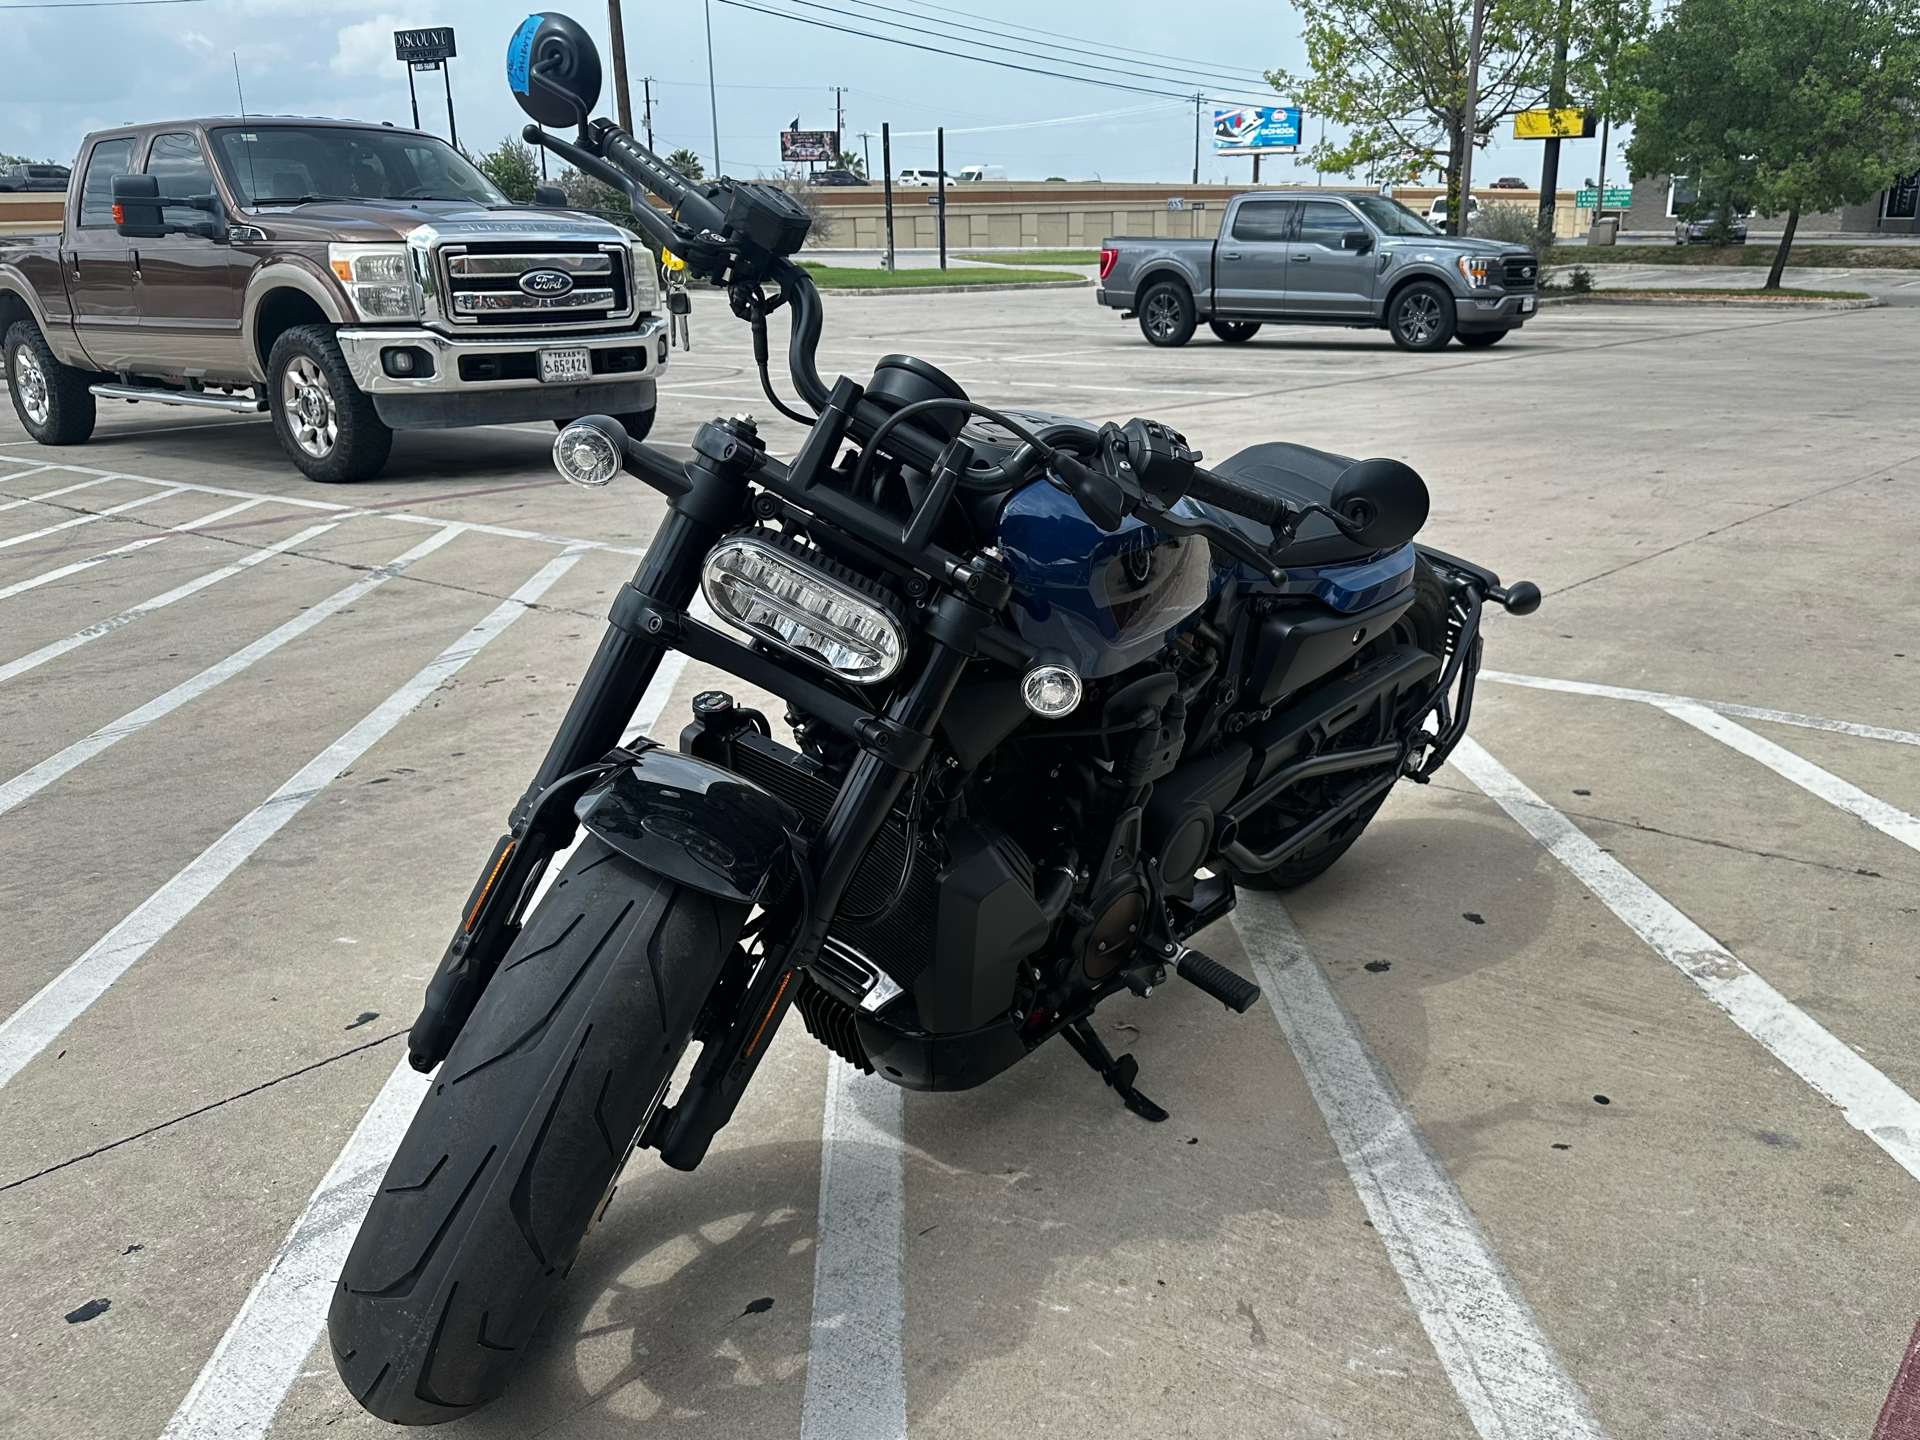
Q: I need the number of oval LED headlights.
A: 1